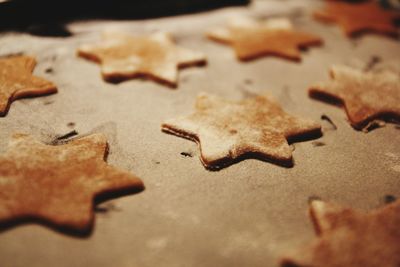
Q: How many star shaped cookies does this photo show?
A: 8